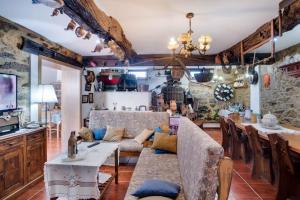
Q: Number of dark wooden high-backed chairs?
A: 4